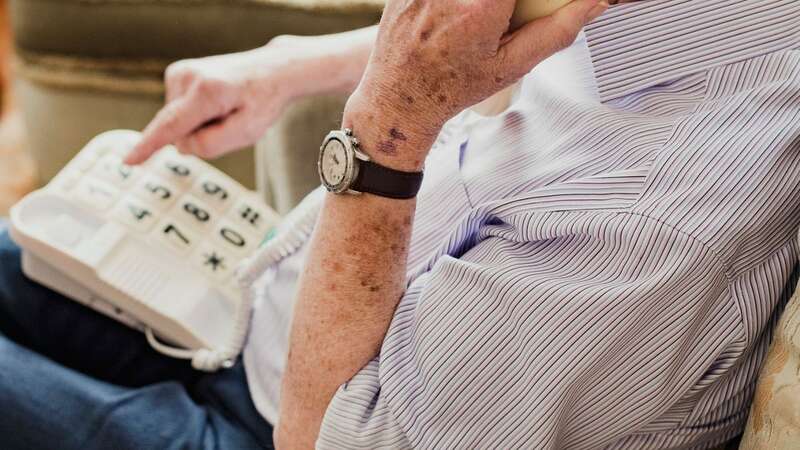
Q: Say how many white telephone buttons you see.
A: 11